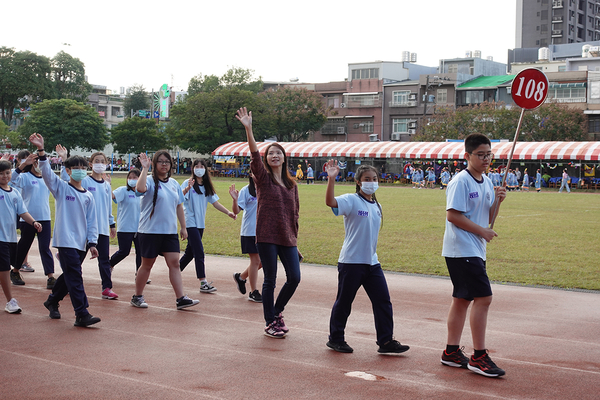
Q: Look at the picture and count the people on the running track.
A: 12